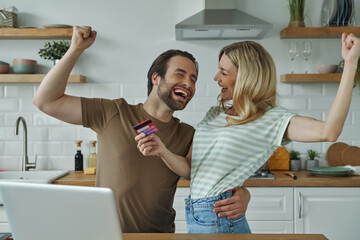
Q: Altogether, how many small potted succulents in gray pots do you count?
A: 2